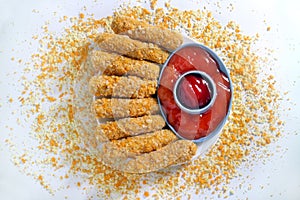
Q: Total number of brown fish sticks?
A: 8